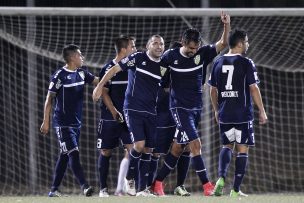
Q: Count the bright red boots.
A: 2